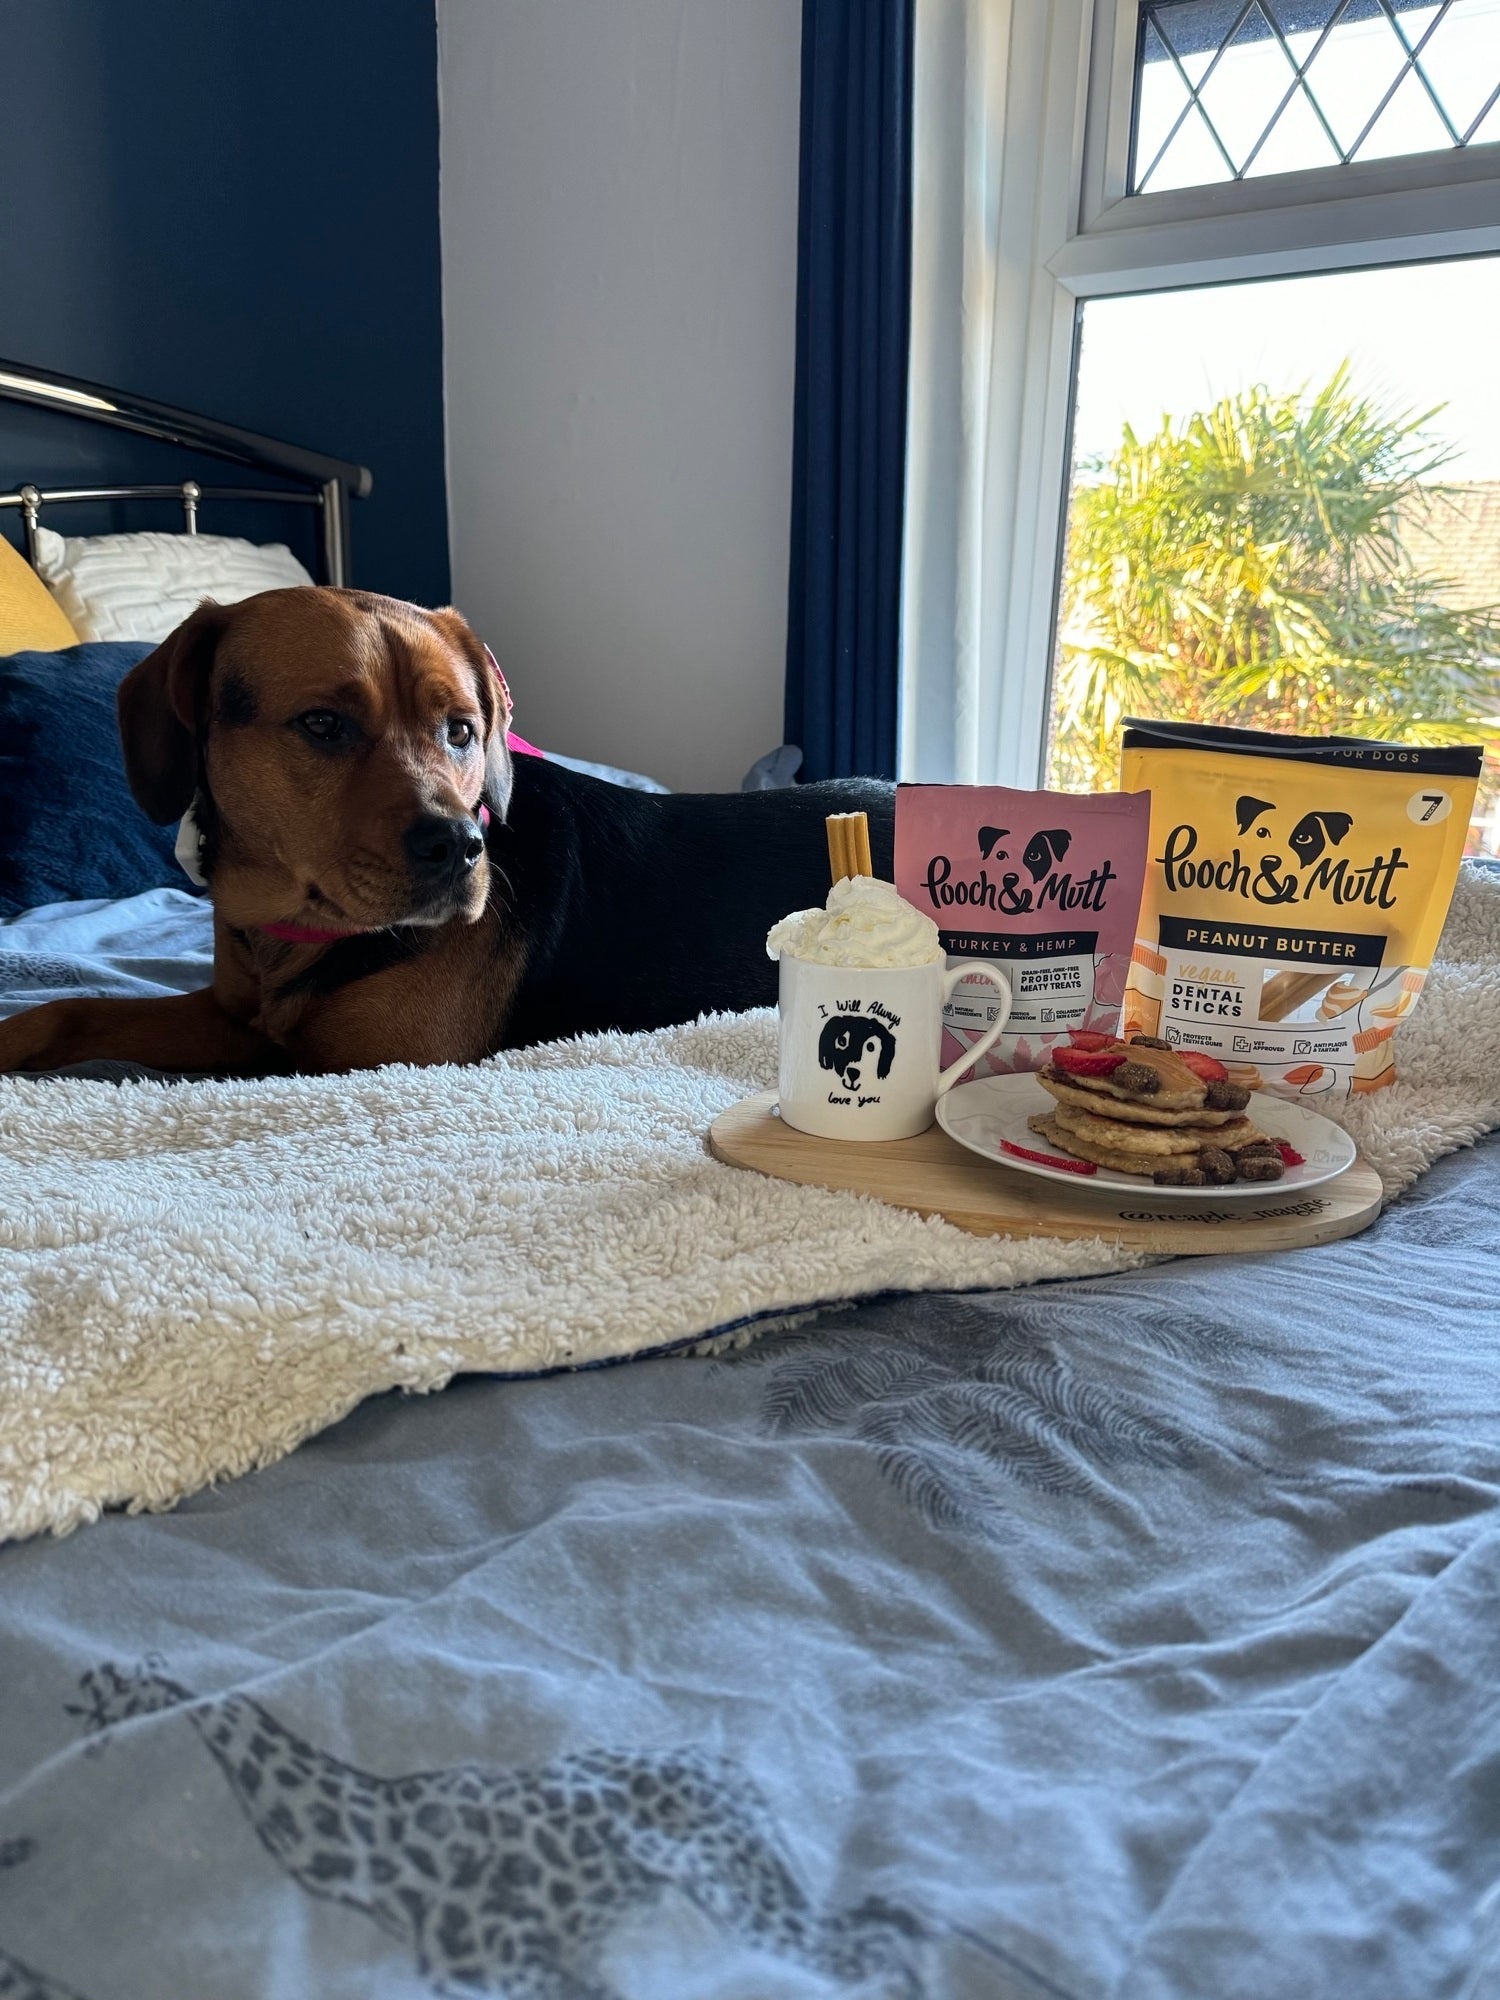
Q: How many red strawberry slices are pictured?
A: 5